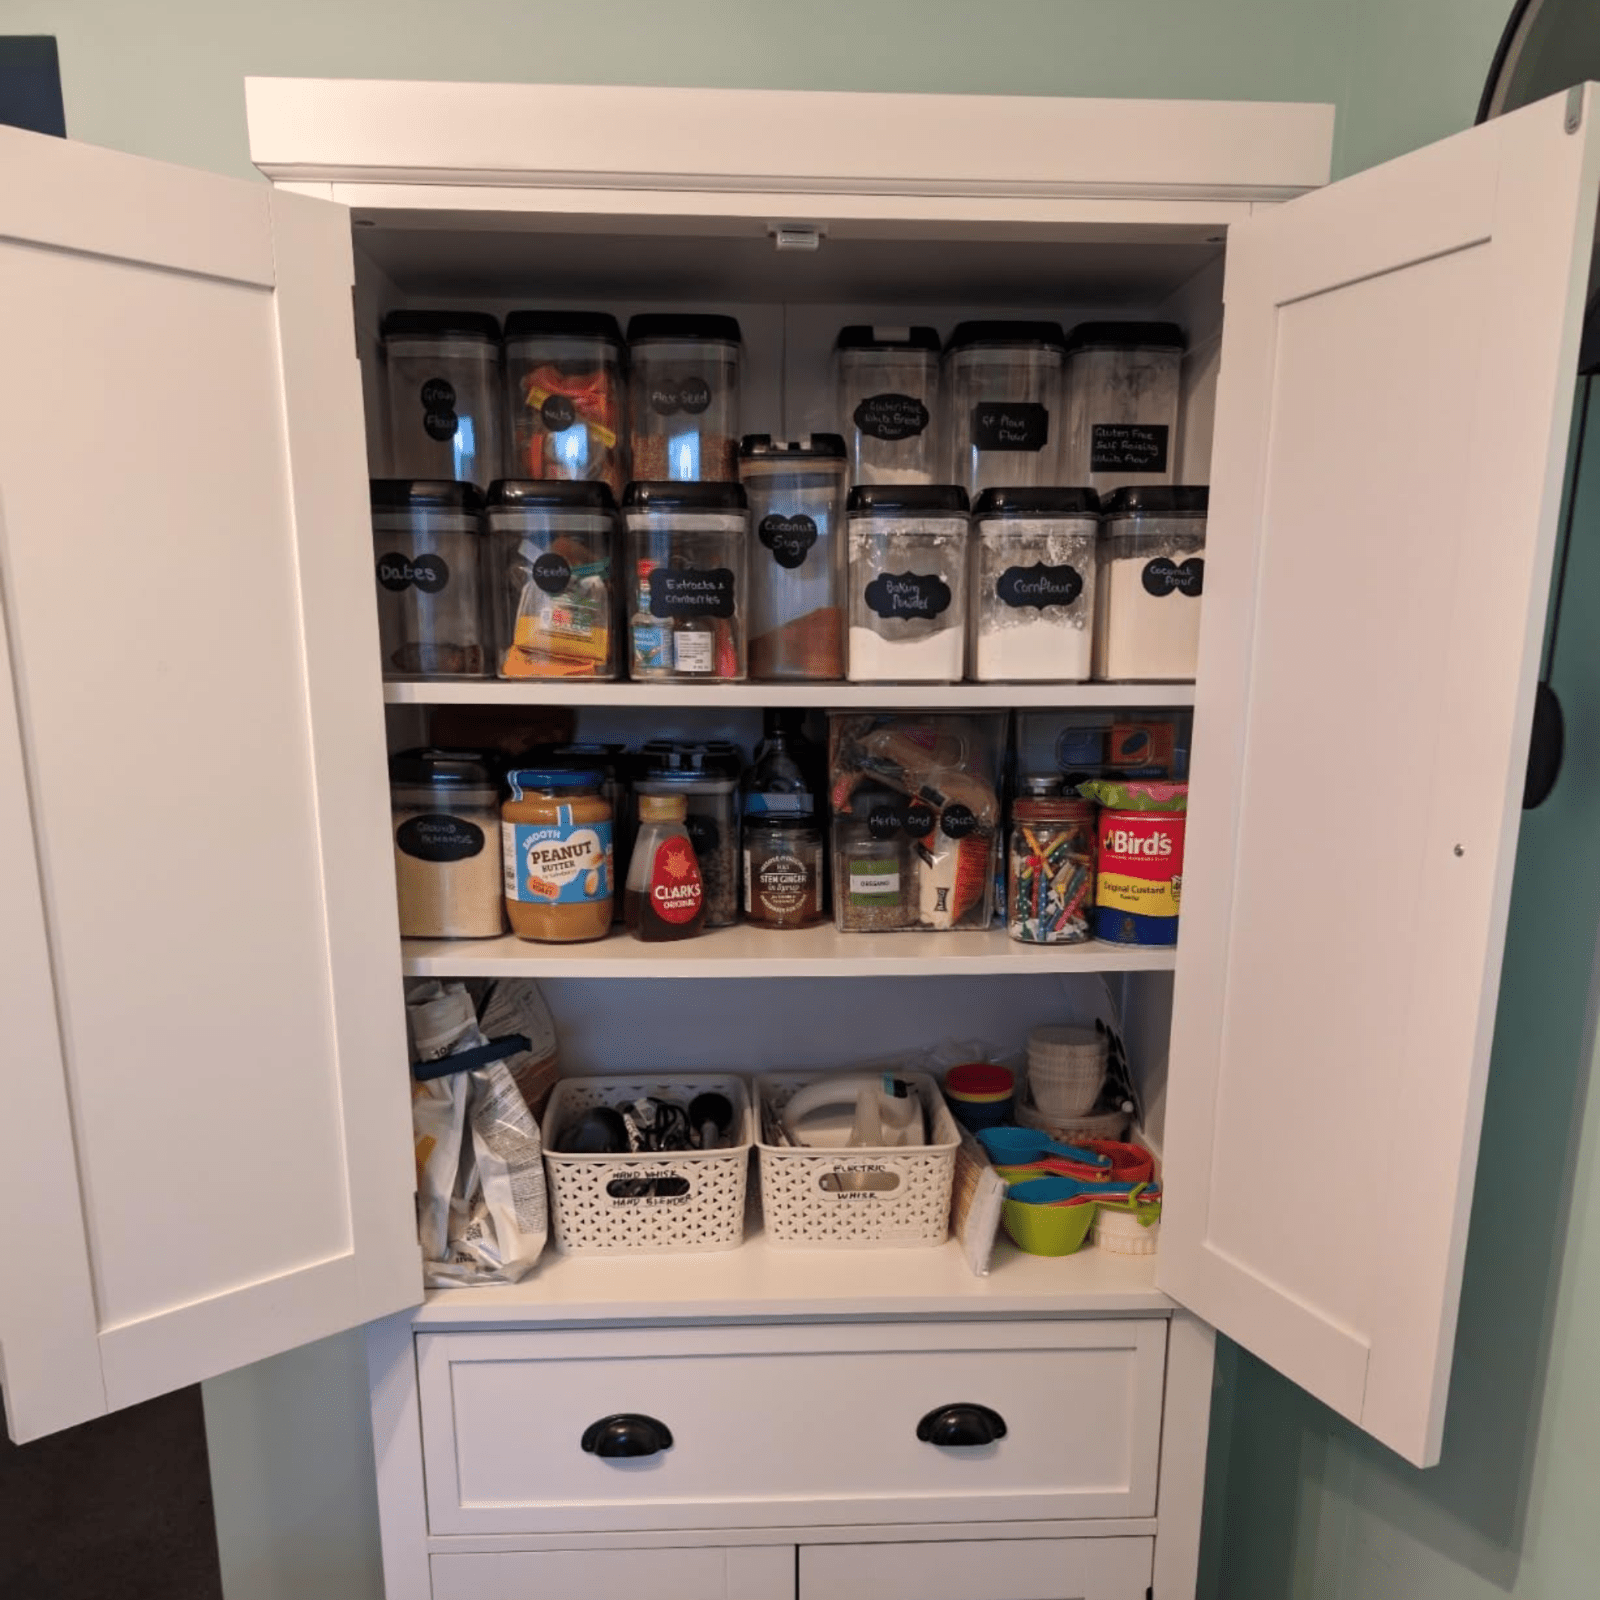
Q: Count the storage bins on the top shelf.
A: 13